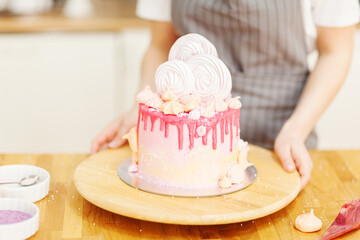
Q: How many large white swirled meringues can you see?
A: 3